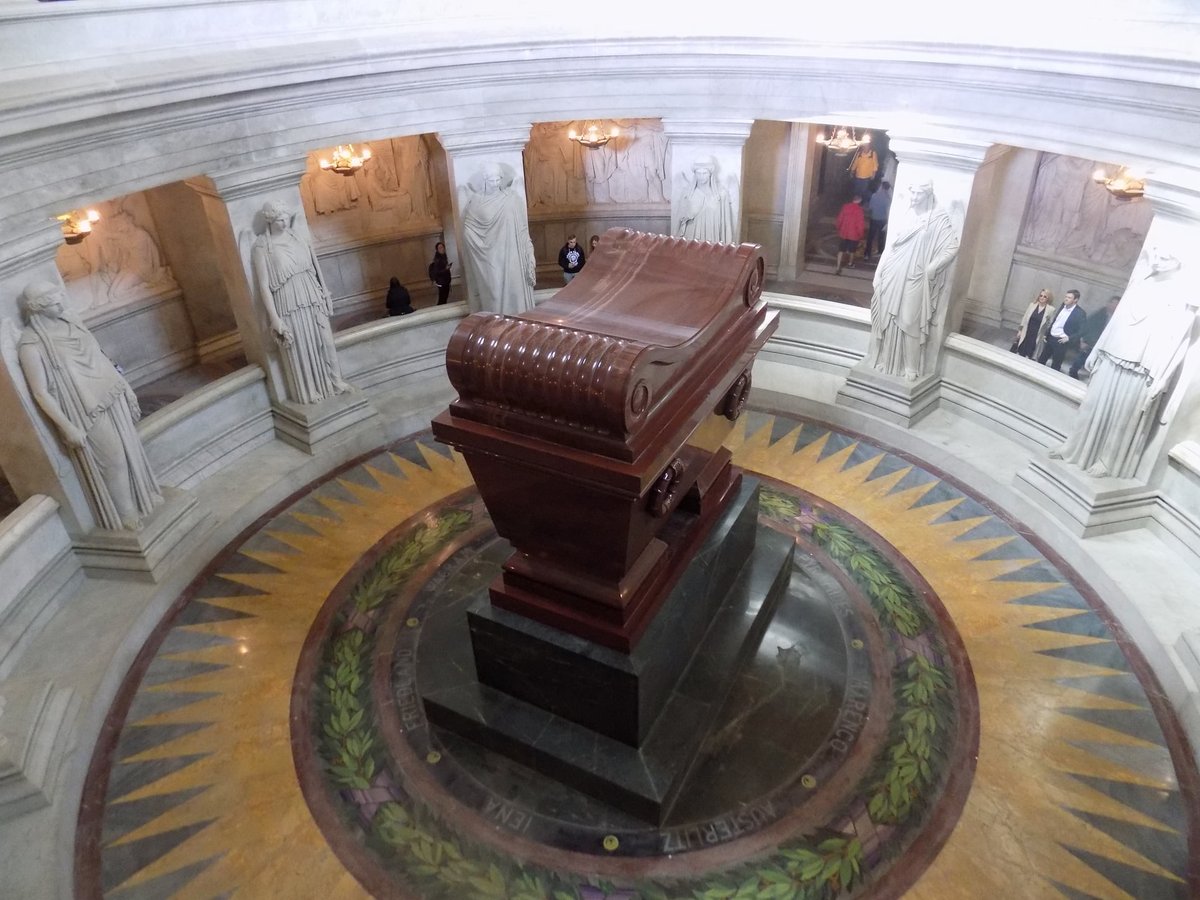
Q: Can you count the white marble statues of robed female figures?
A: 6